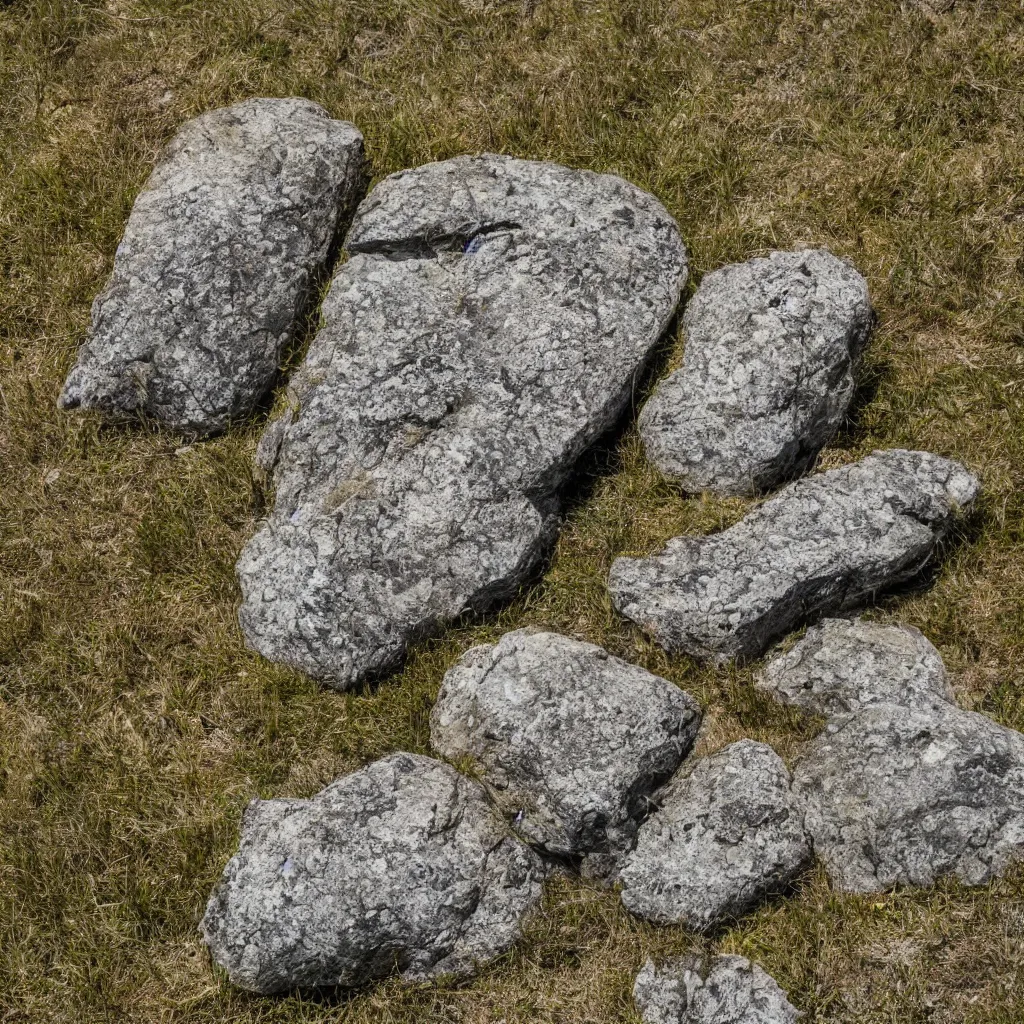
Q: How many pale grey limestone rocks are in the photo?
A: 10